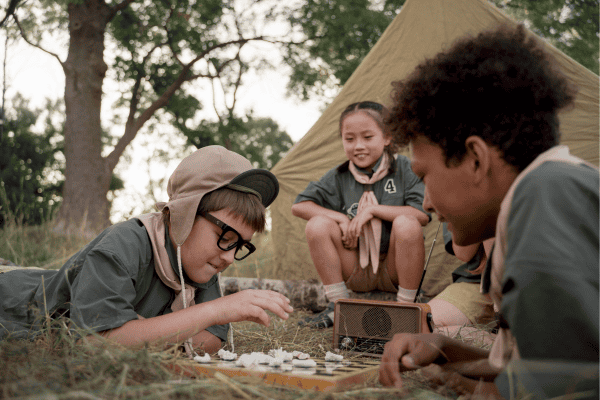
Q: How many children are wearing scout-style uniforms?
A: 3